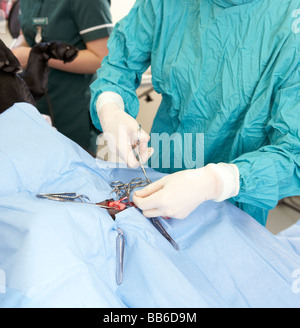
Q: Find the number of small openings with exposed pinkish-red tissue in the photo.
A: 1